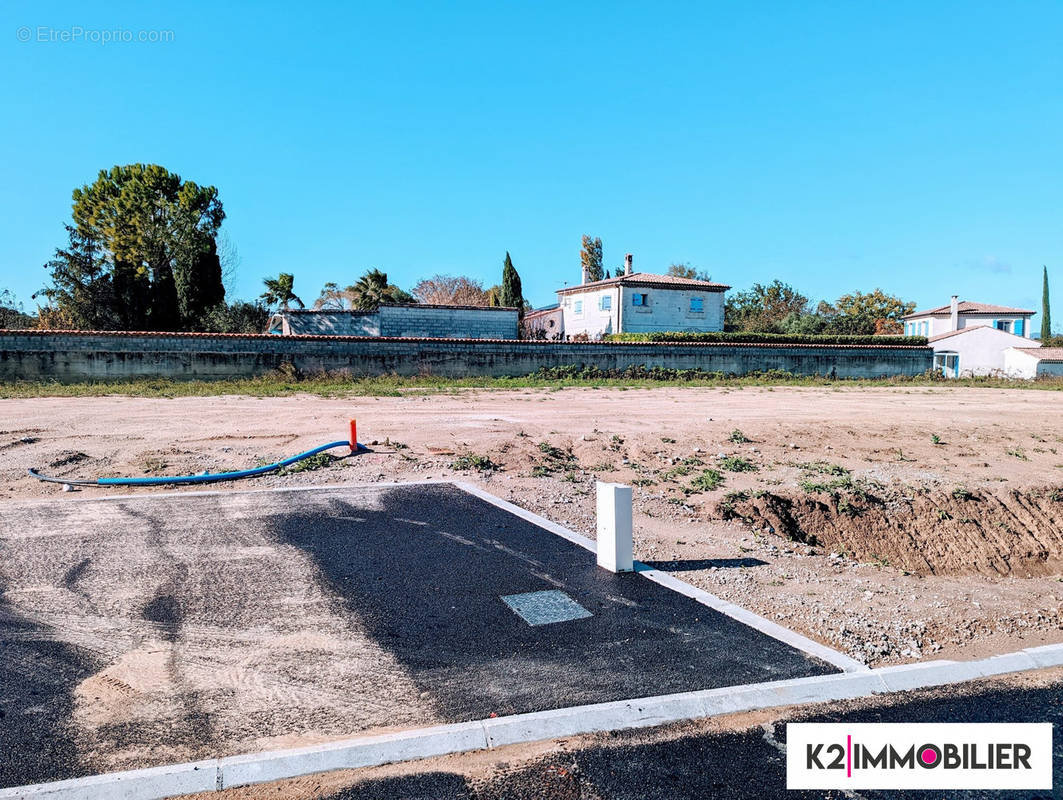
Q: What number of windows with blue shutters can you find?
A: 7